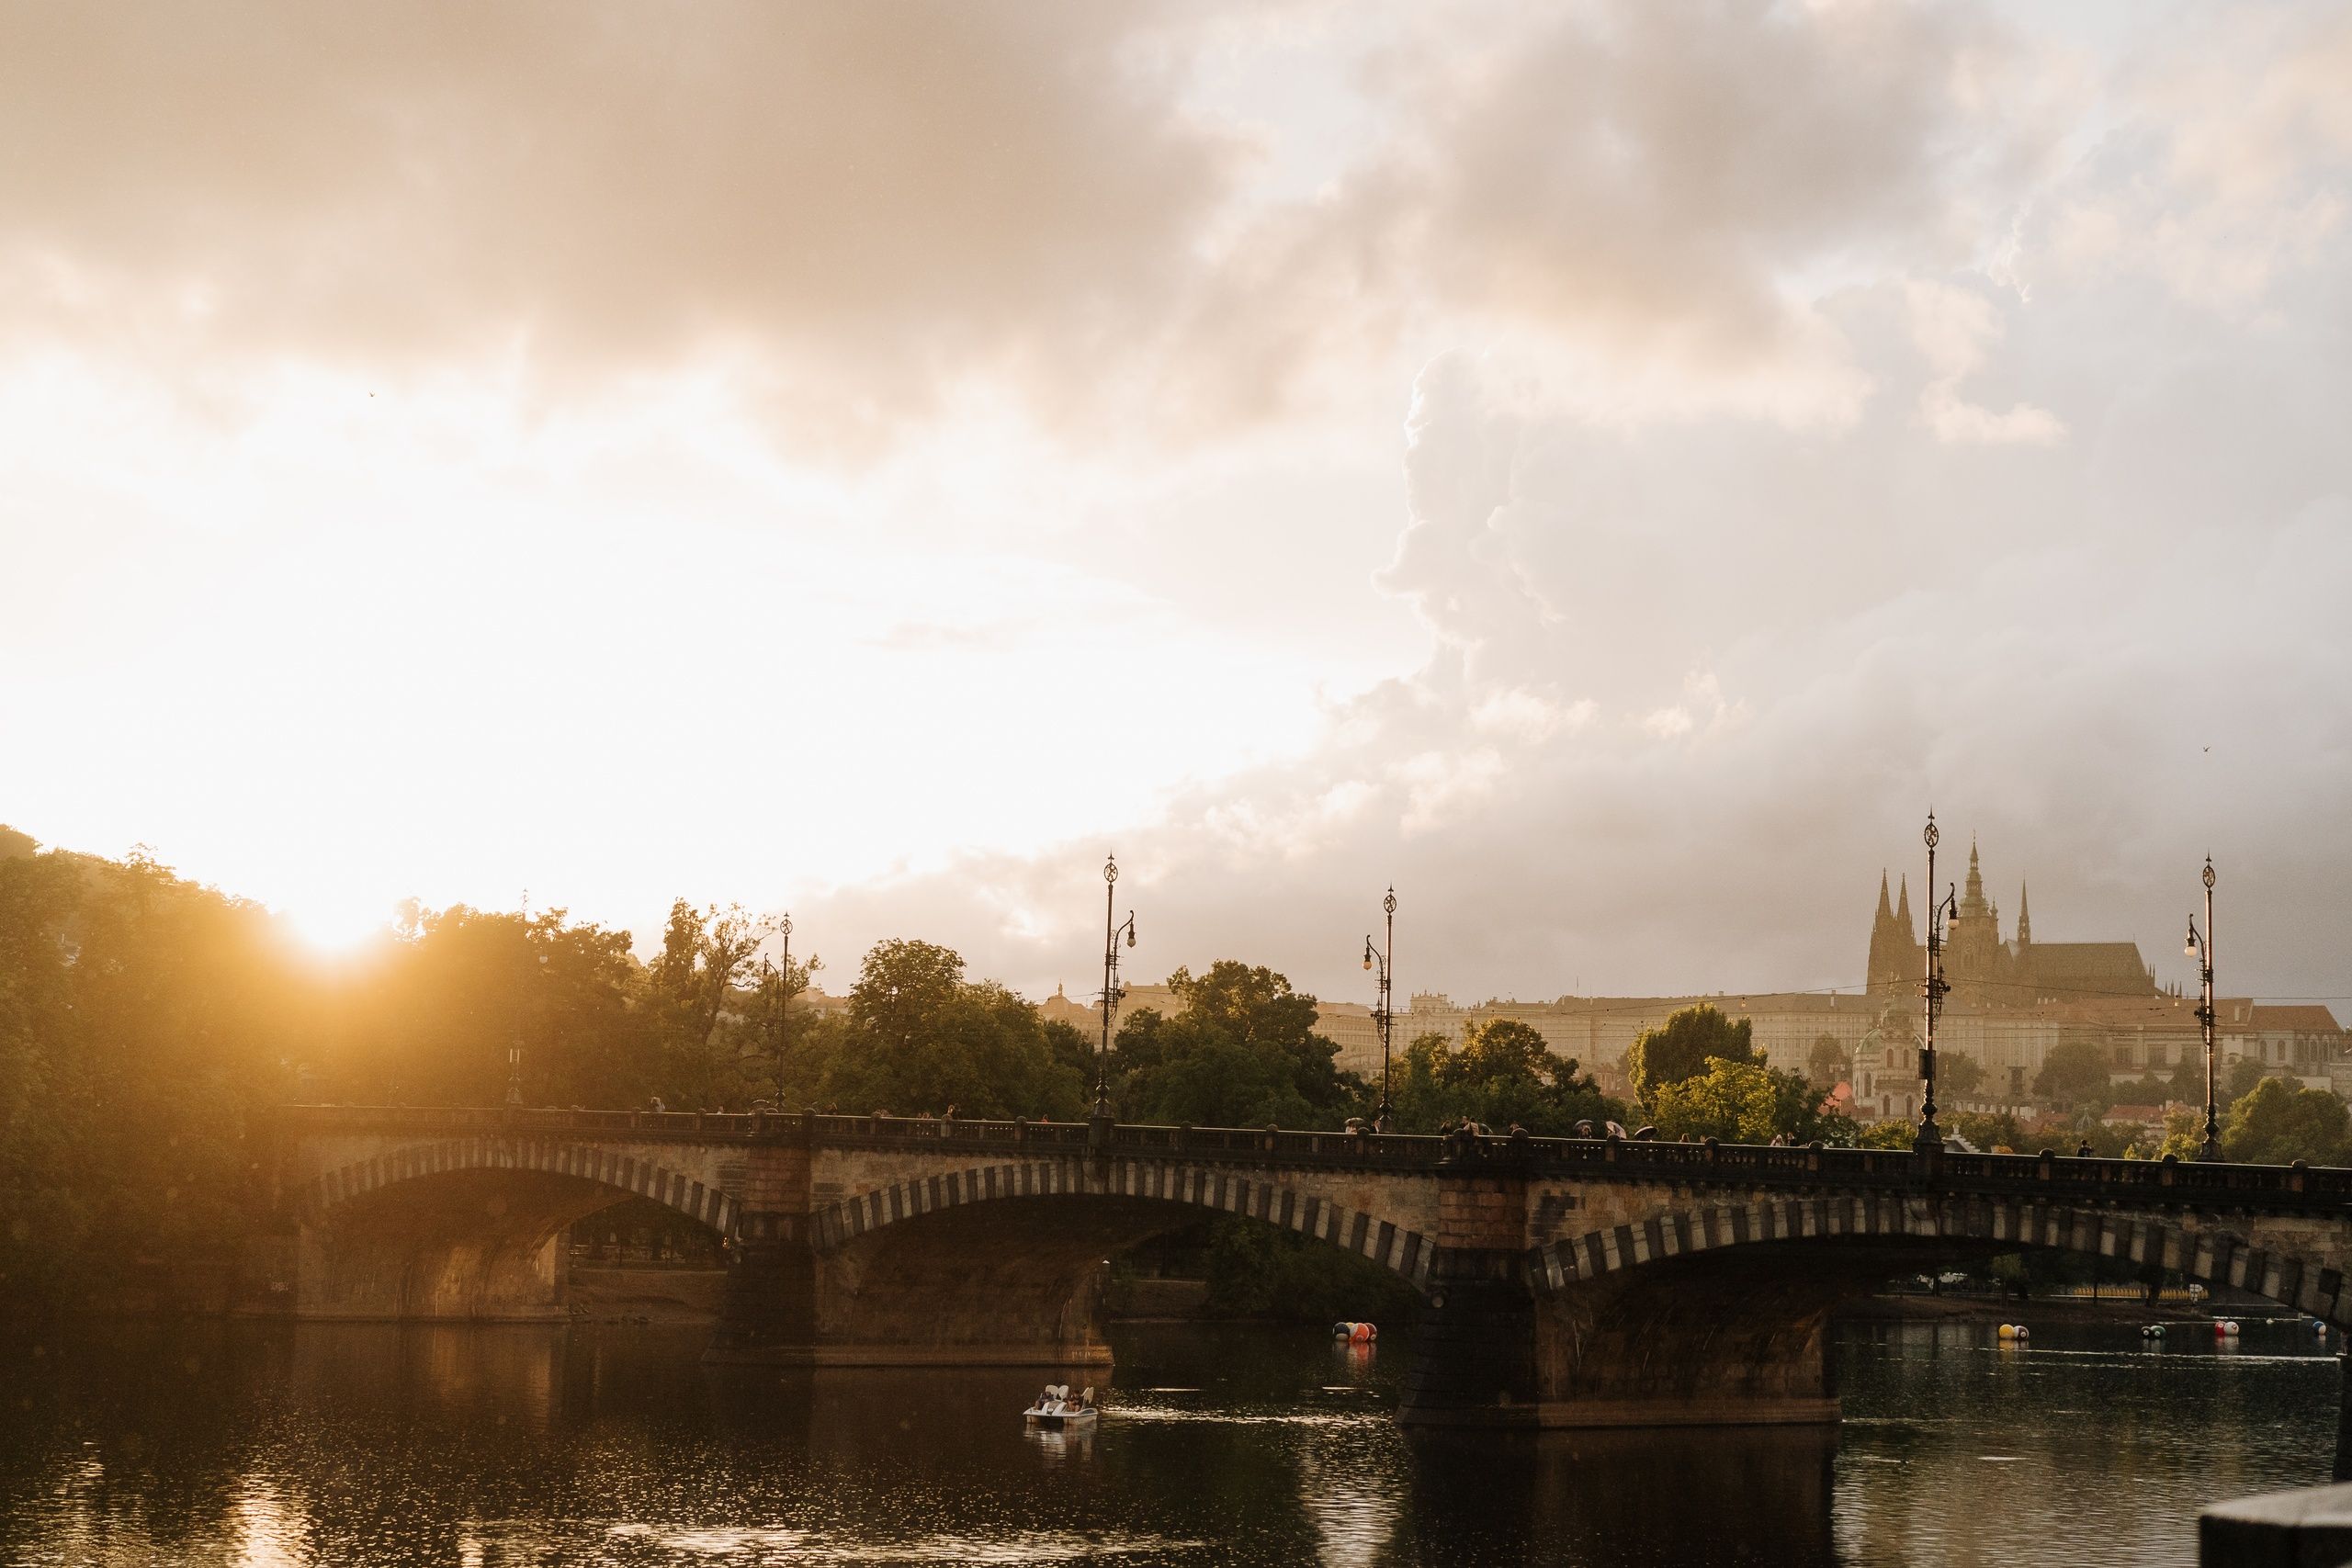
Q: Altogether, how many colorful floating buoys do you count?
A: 11